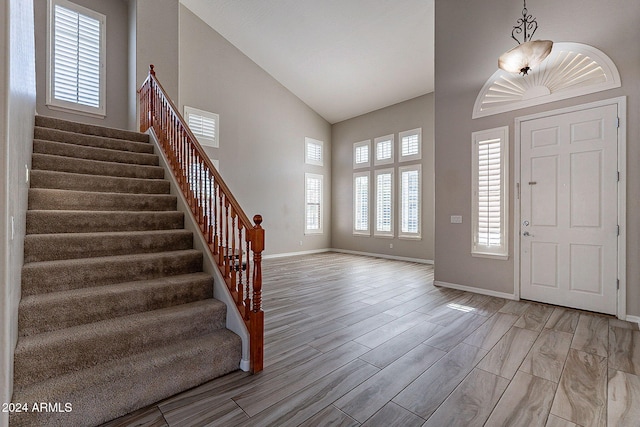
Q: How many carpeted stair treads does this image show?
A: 12